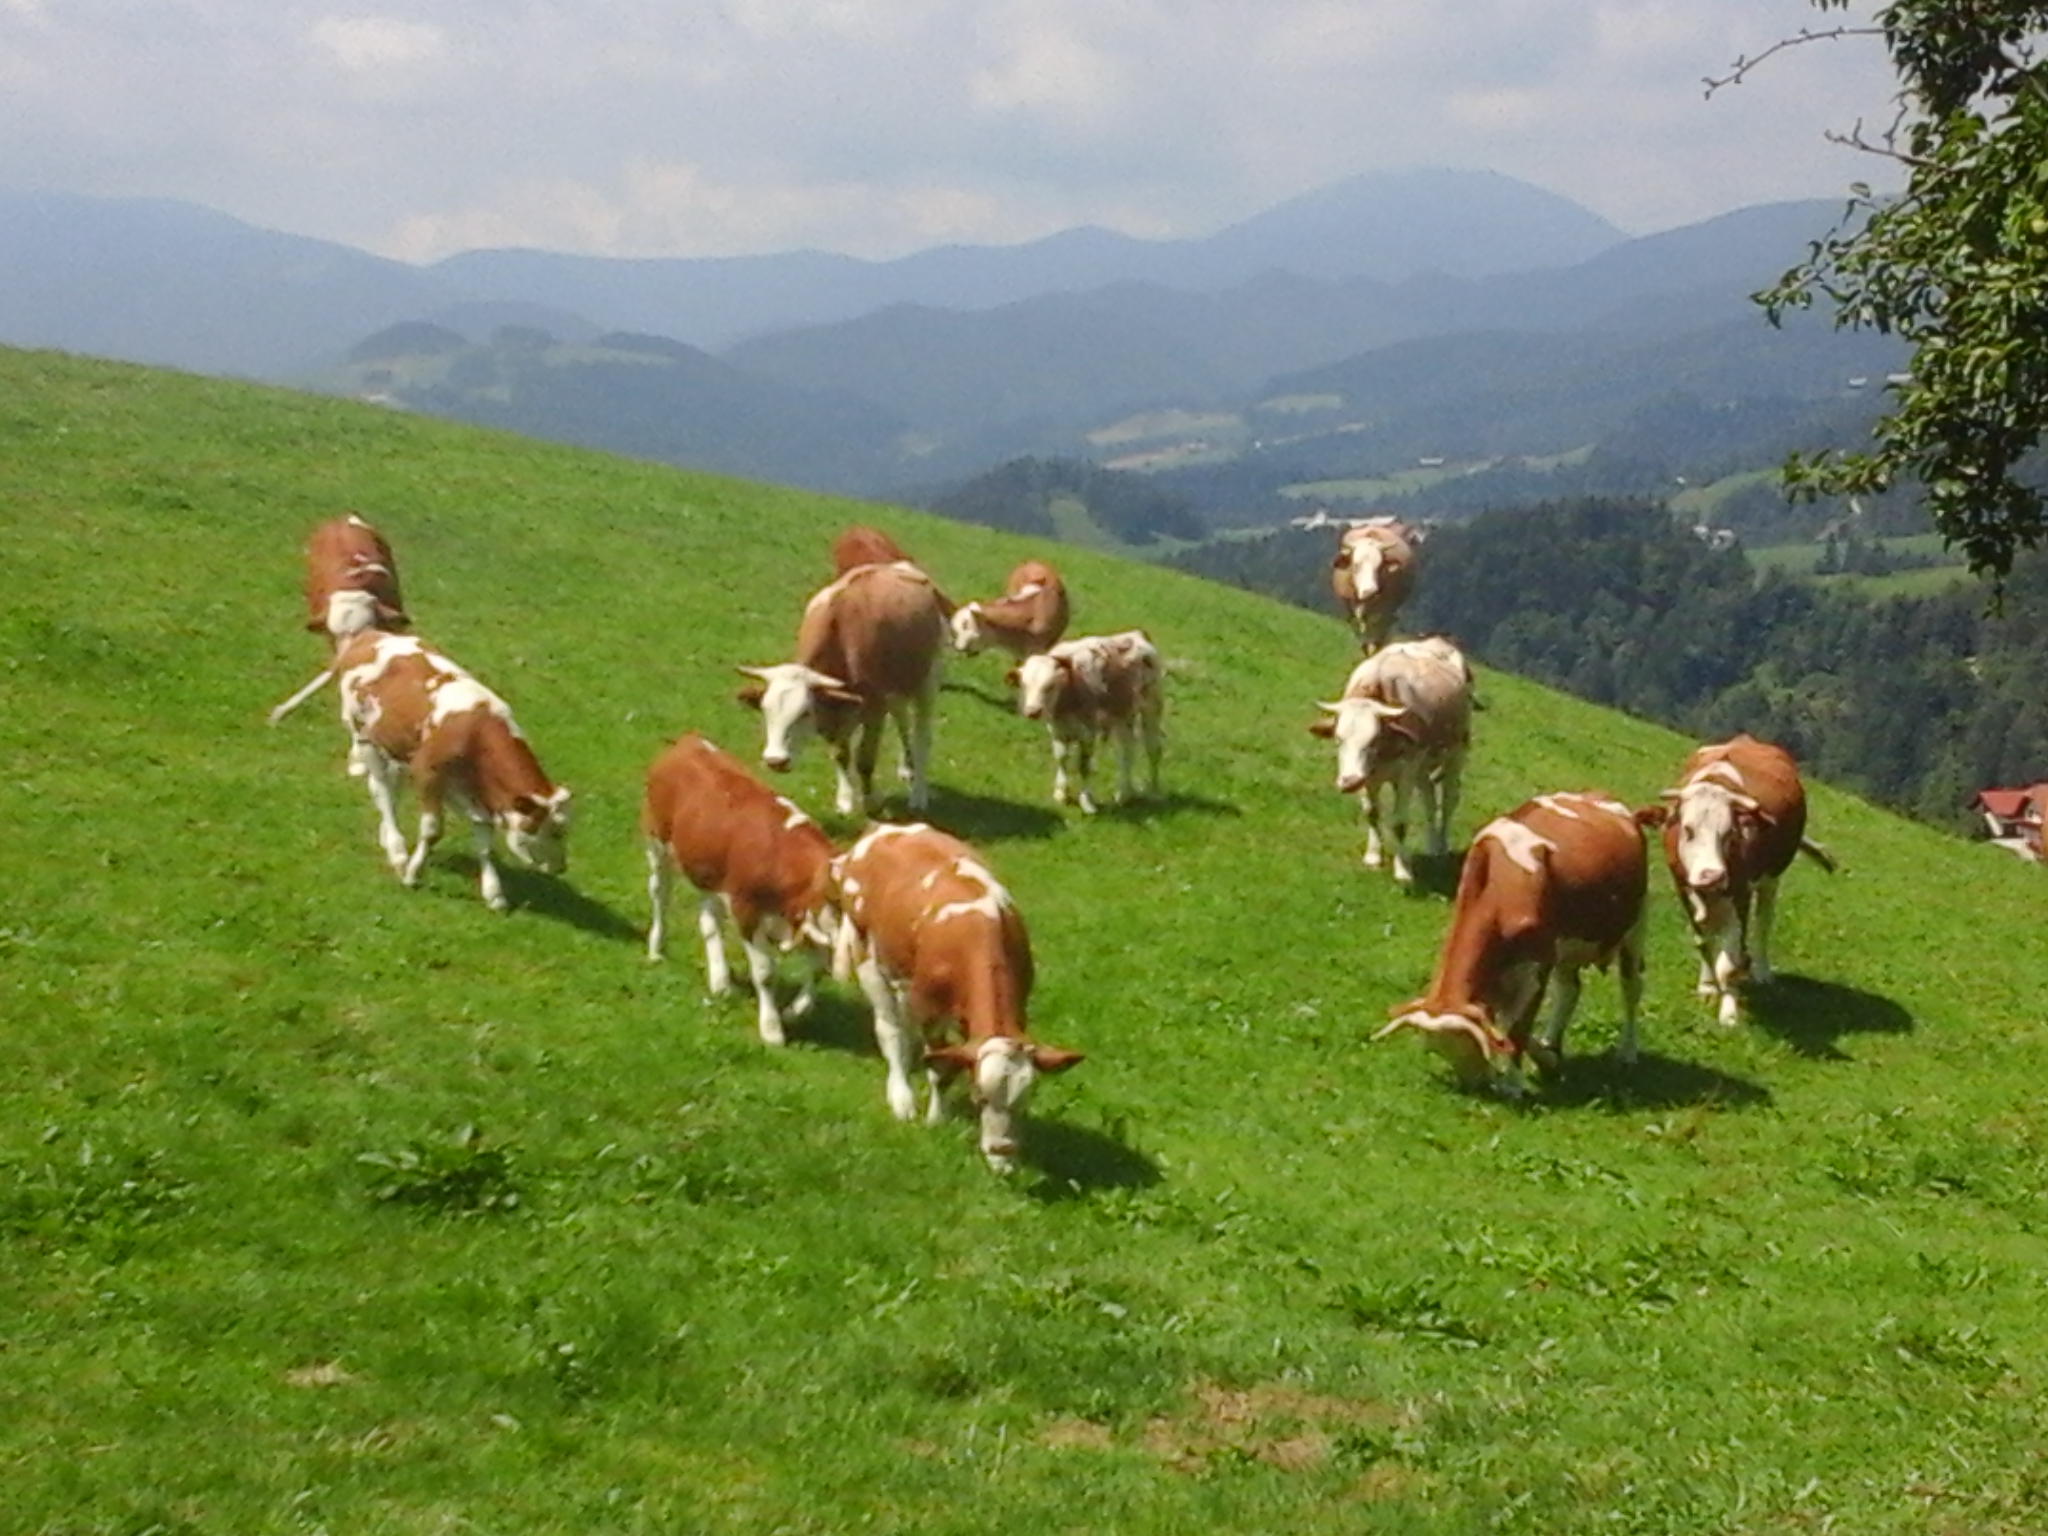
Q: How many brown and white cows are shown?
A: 12